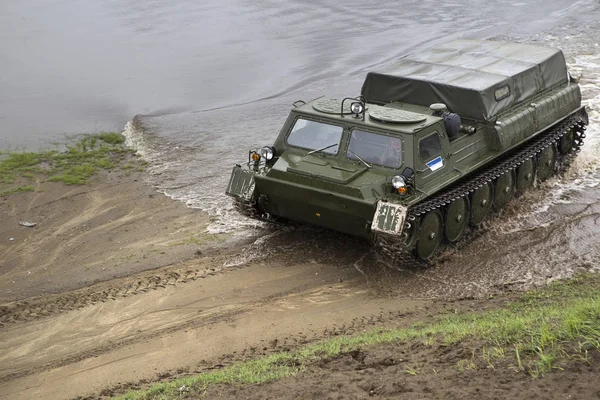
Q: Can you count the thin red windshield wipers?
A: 0